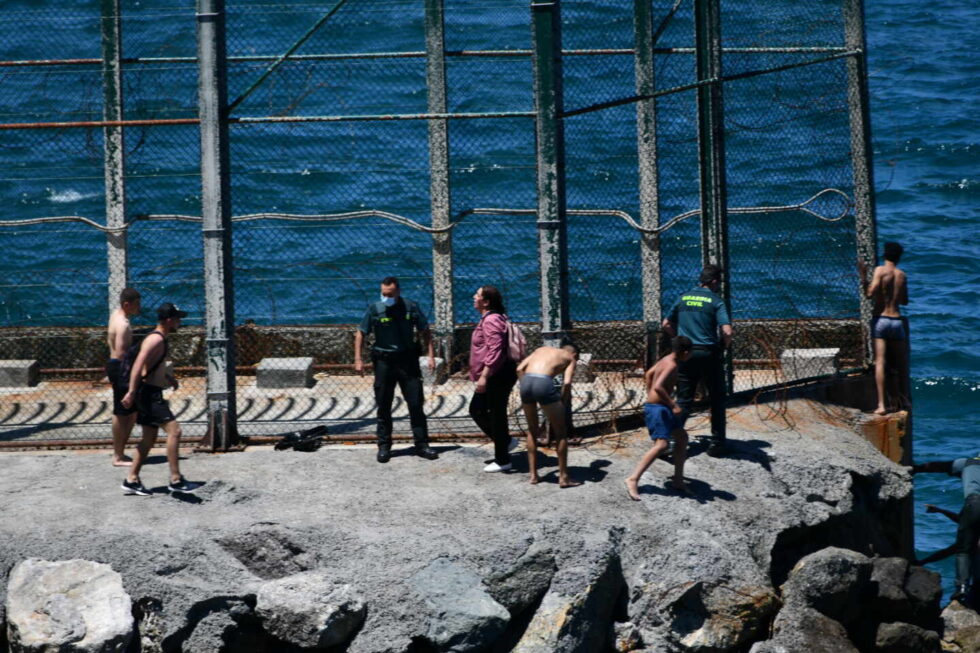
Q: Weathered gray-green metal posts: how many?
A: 7